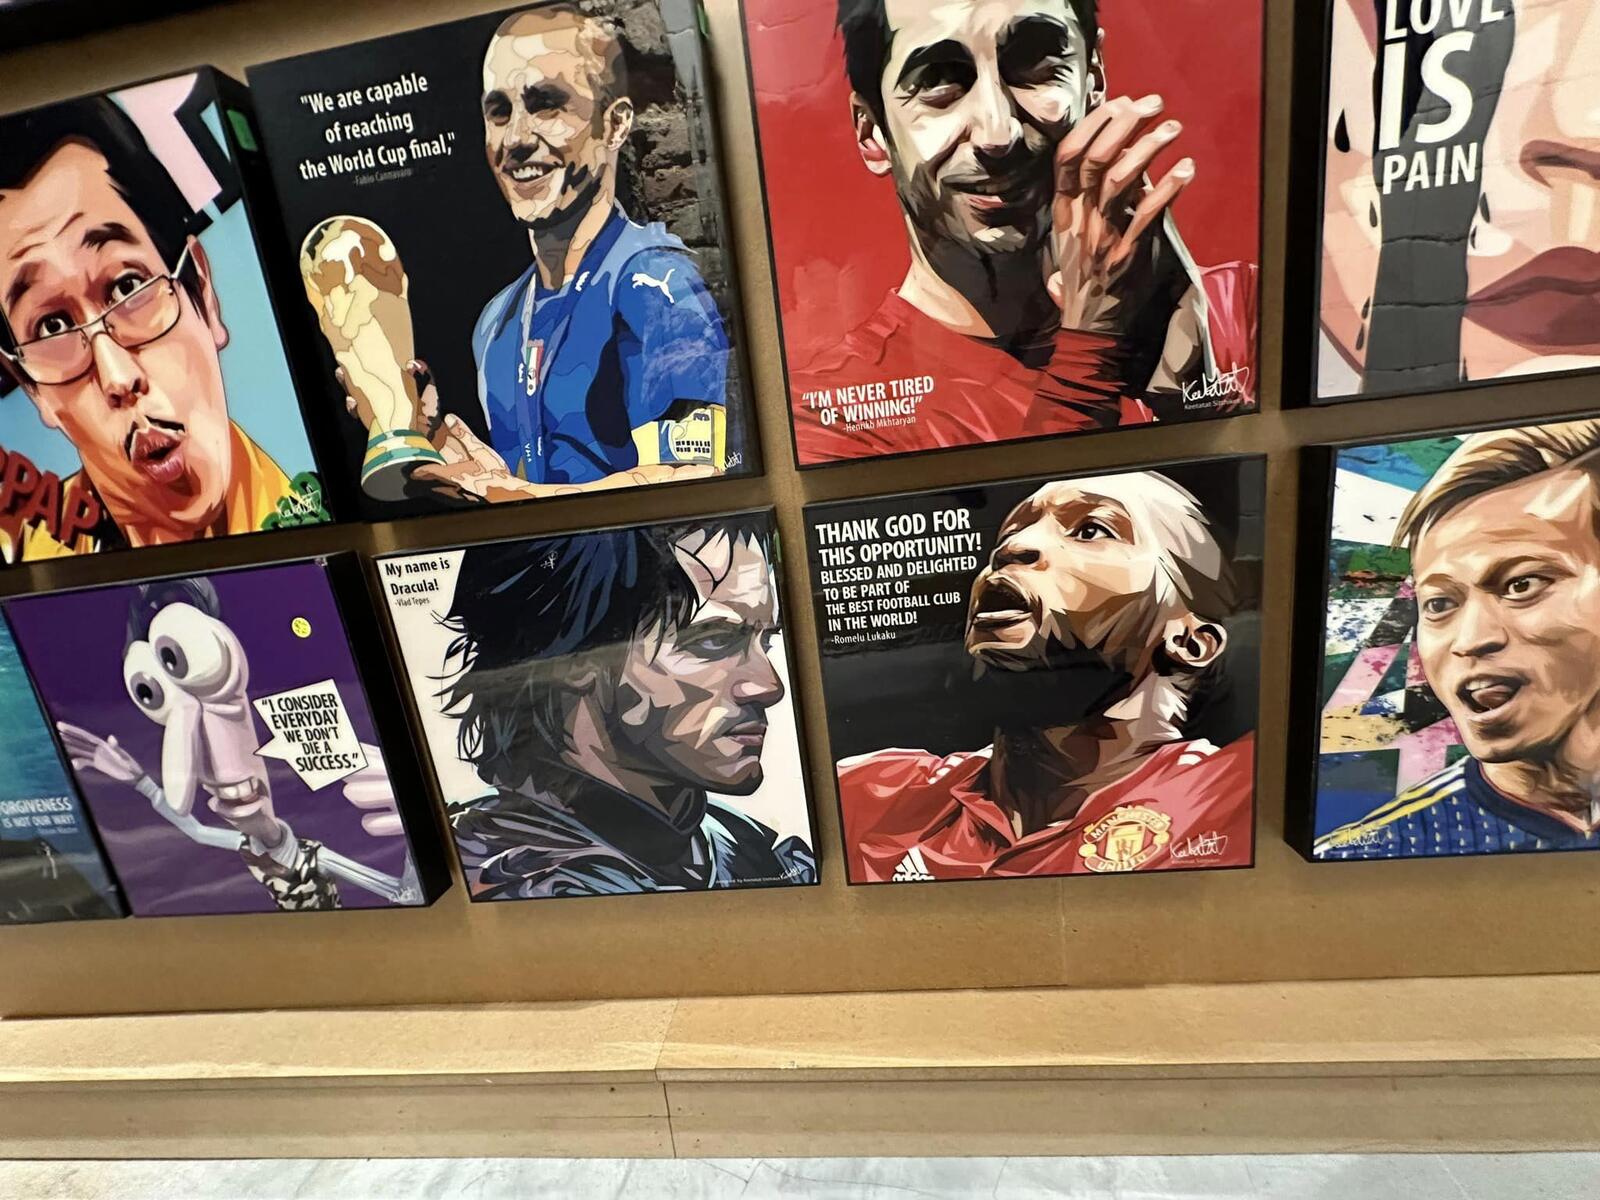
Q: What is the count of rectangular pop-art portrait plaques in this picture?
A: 9